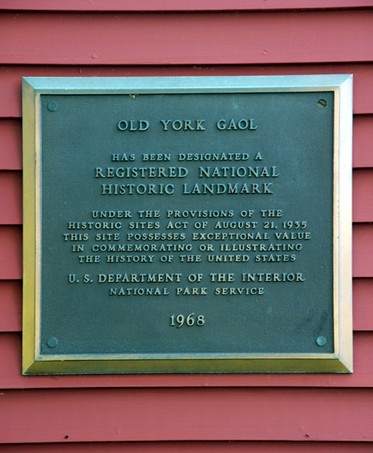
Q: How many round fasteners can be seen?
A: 4